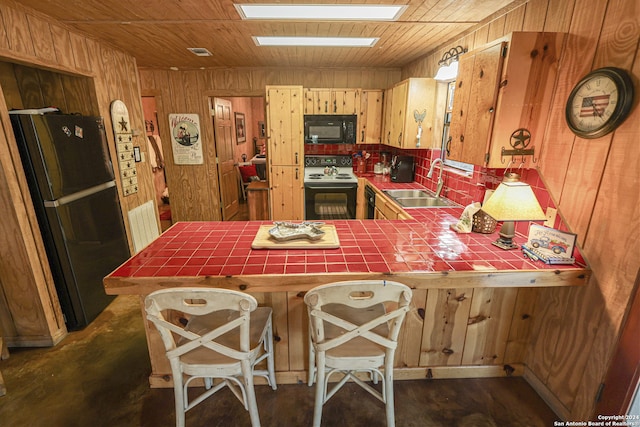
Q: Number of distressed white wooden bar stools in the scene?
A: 2